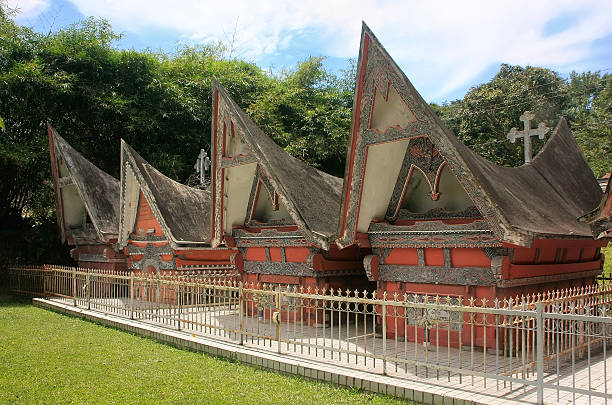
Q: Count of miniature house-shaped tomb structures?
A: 4